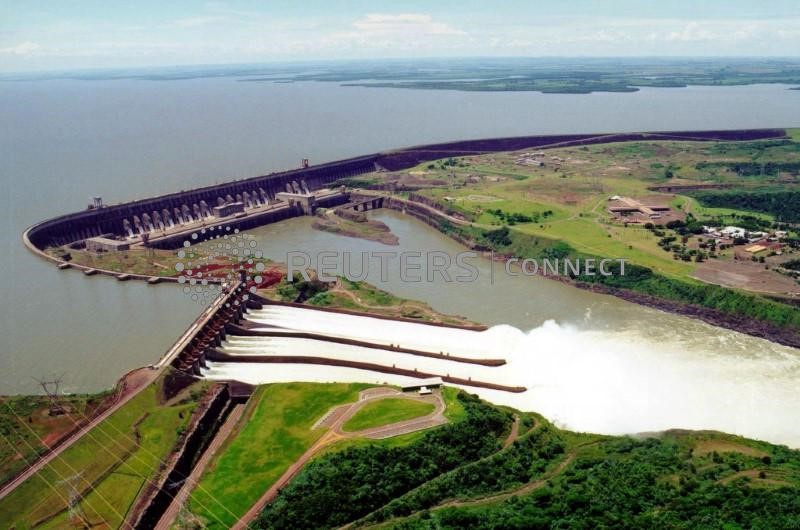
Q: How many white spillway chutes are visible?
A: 3